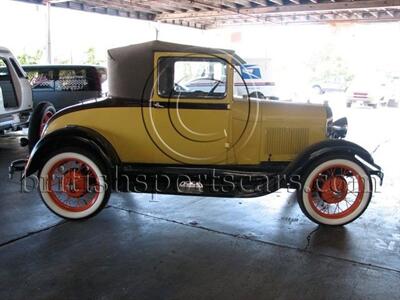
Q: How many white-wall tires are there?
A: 2